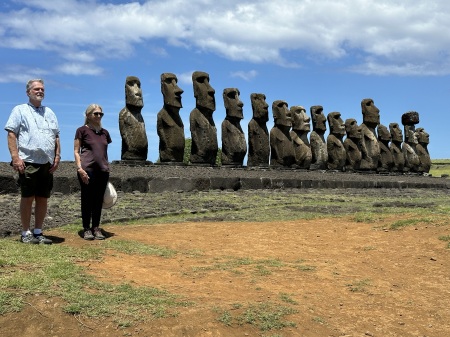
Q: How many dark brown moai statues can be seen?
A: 15